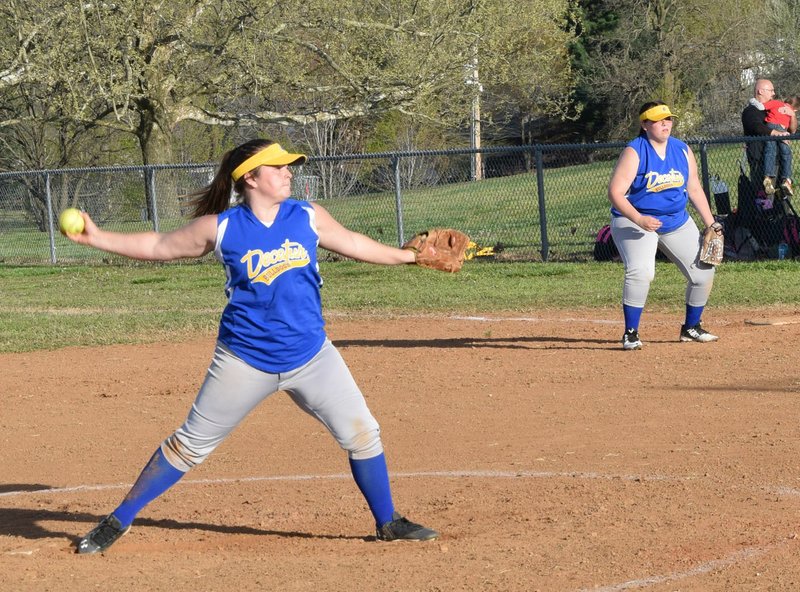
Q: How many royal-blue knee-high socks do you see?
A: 4